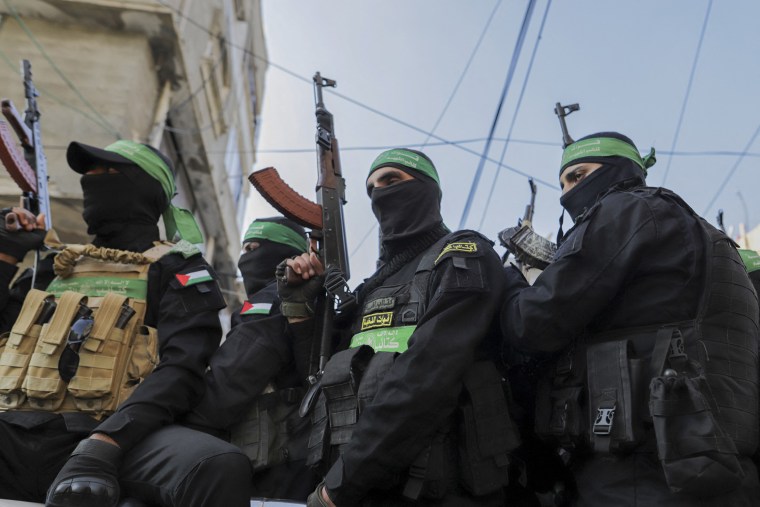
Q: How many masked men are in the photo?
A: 4